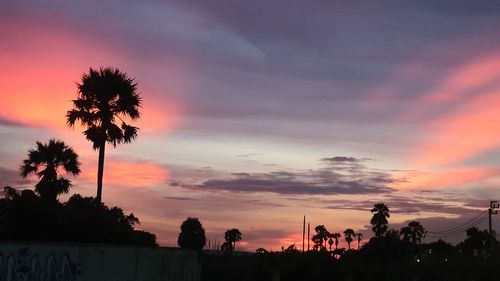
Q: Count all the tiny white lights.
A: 3